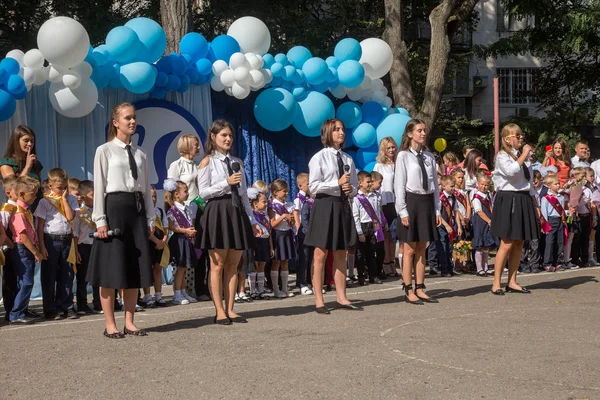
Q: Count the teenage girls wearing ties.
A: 5